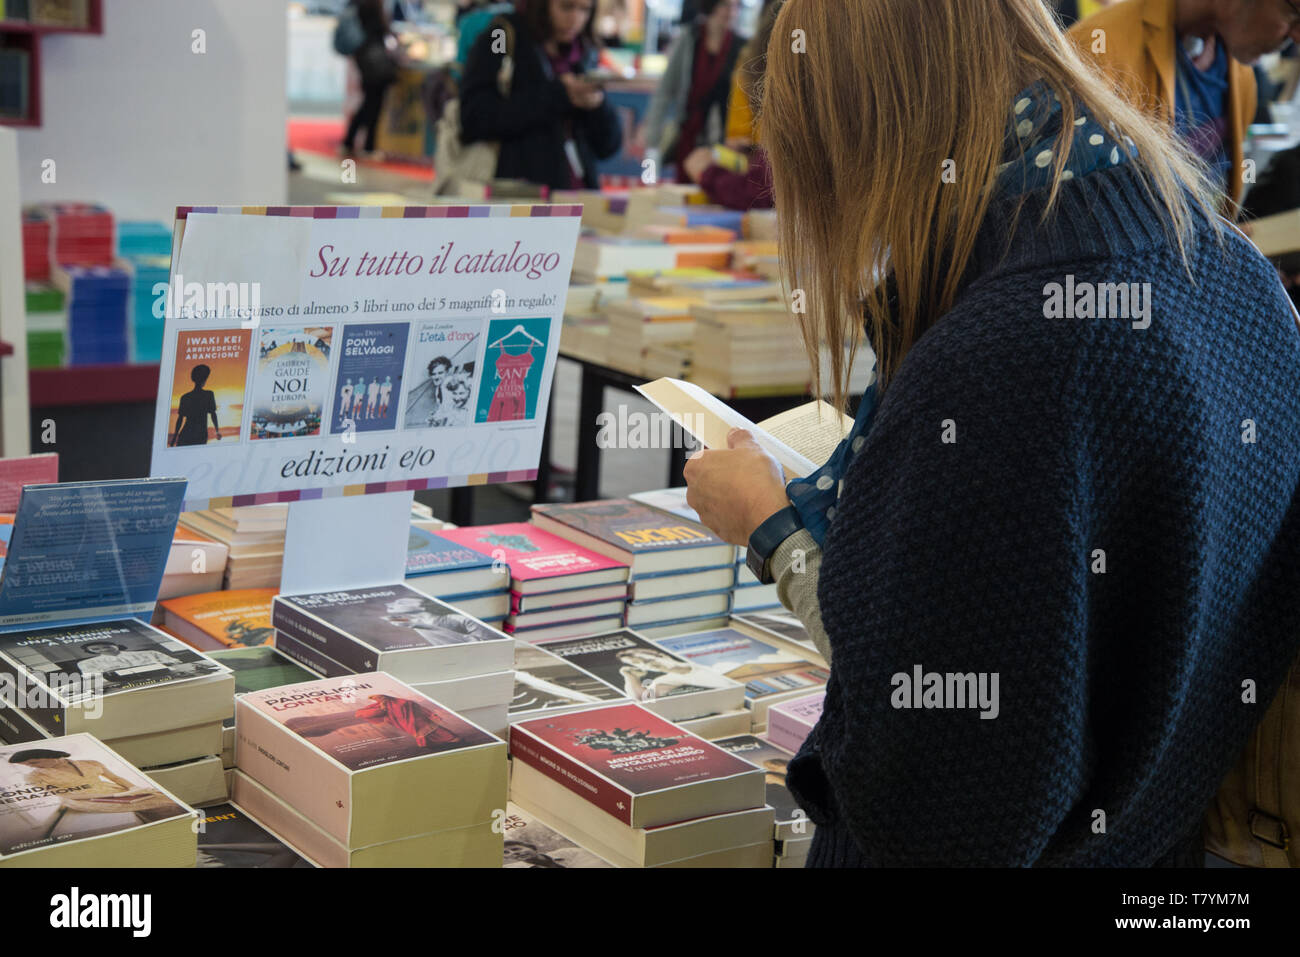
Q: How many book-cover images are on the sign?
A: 5